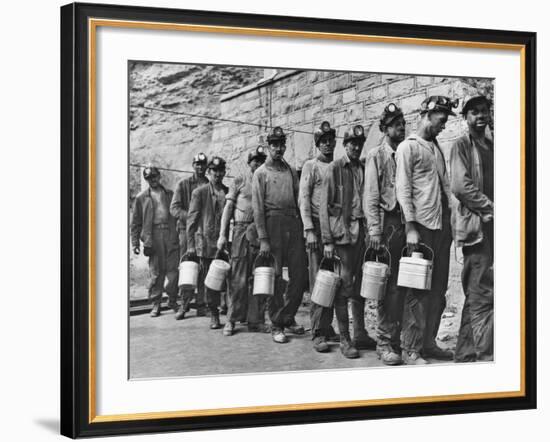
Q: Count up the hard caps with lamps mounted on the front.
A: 9